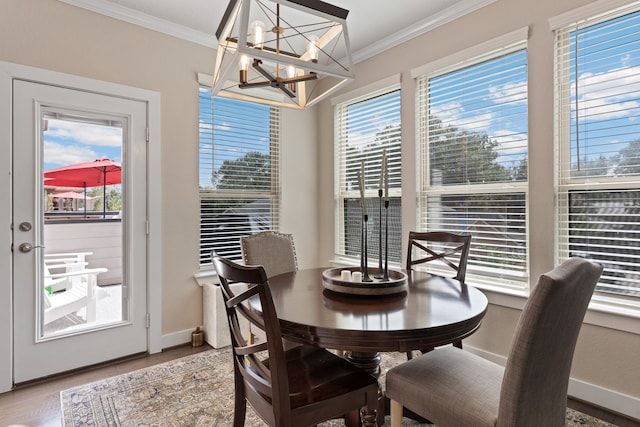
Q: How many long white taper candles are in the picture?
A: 4